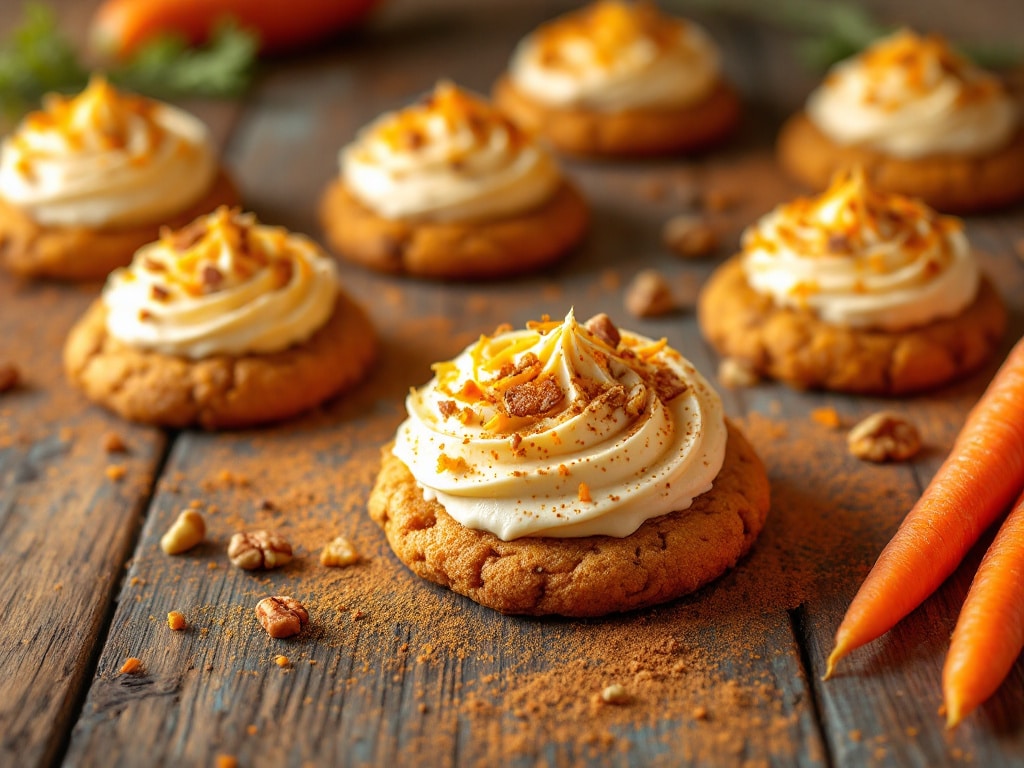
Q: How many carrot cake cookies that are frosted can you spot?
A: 7